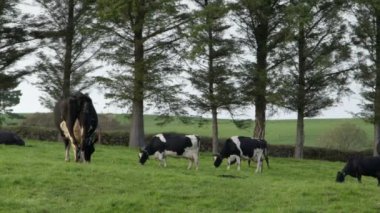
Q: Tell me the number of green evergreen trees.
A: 7